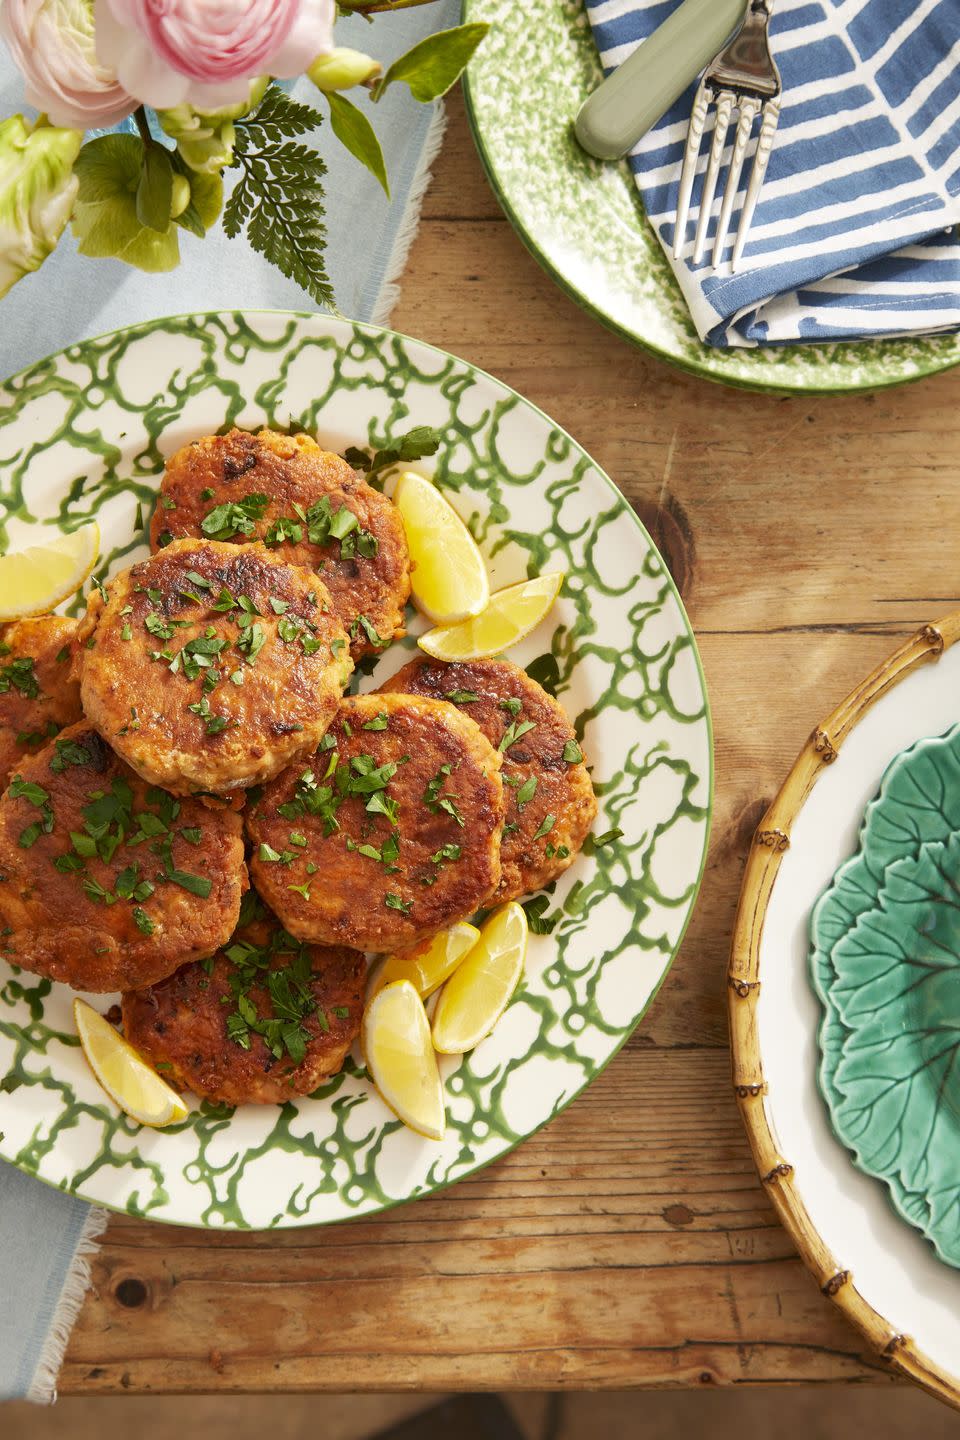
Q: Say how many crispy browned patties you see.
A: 7